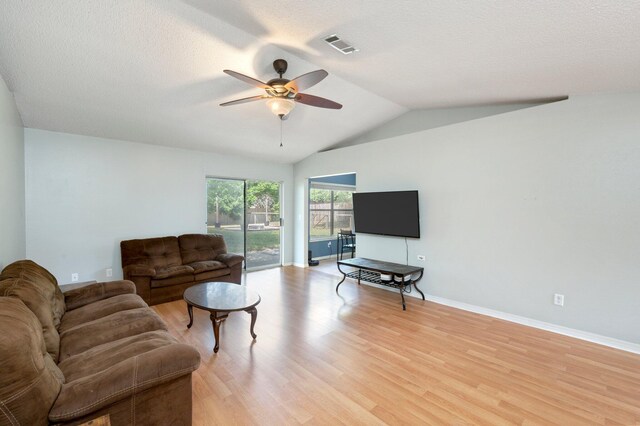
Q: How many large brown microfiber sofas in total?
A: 2